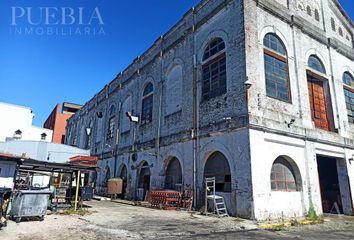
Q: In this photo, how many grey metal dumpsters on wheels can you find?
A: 1